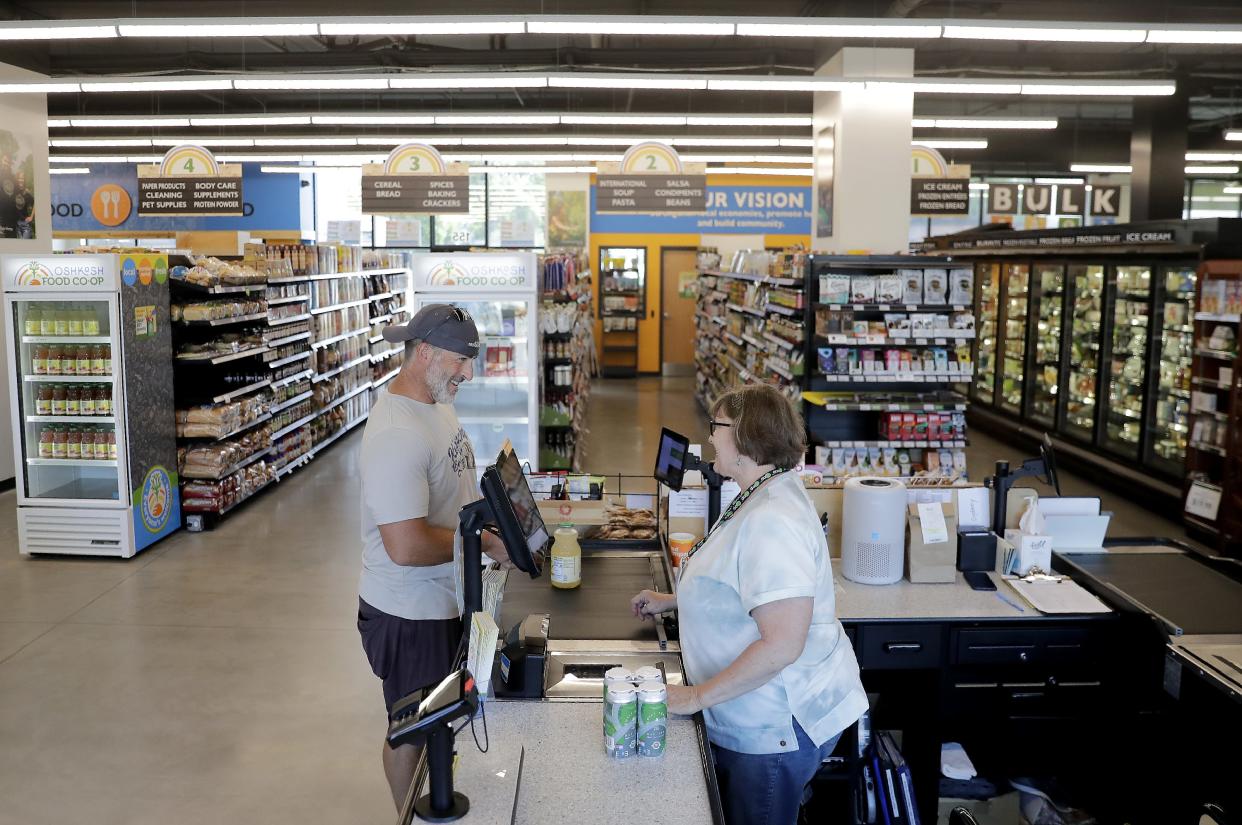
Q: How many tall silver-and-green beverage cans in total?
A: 4